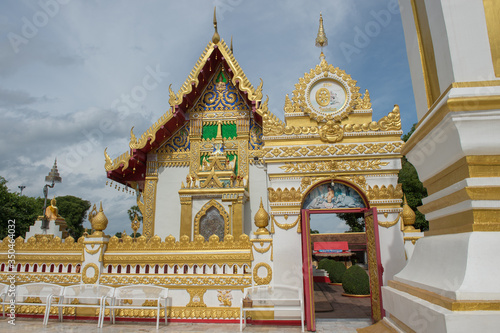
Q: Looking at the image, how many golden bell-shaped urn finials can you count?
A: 3